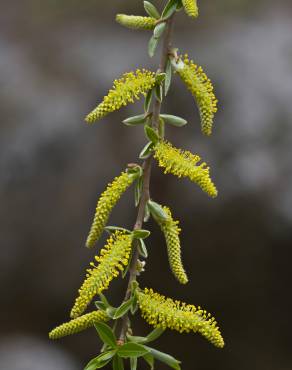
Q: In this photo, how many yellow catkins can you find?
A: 10